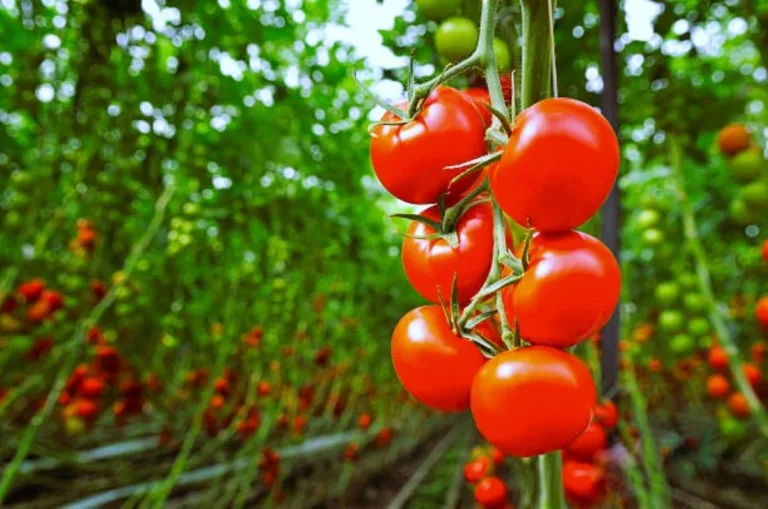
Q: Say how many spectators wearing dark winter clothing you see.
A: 0